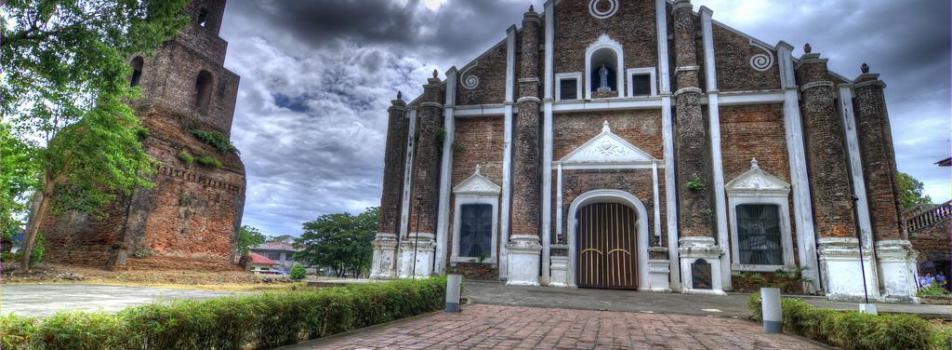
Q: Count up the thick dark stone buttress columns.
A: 6